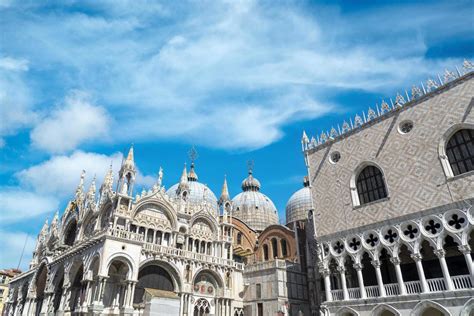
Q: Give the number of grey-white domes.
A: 3